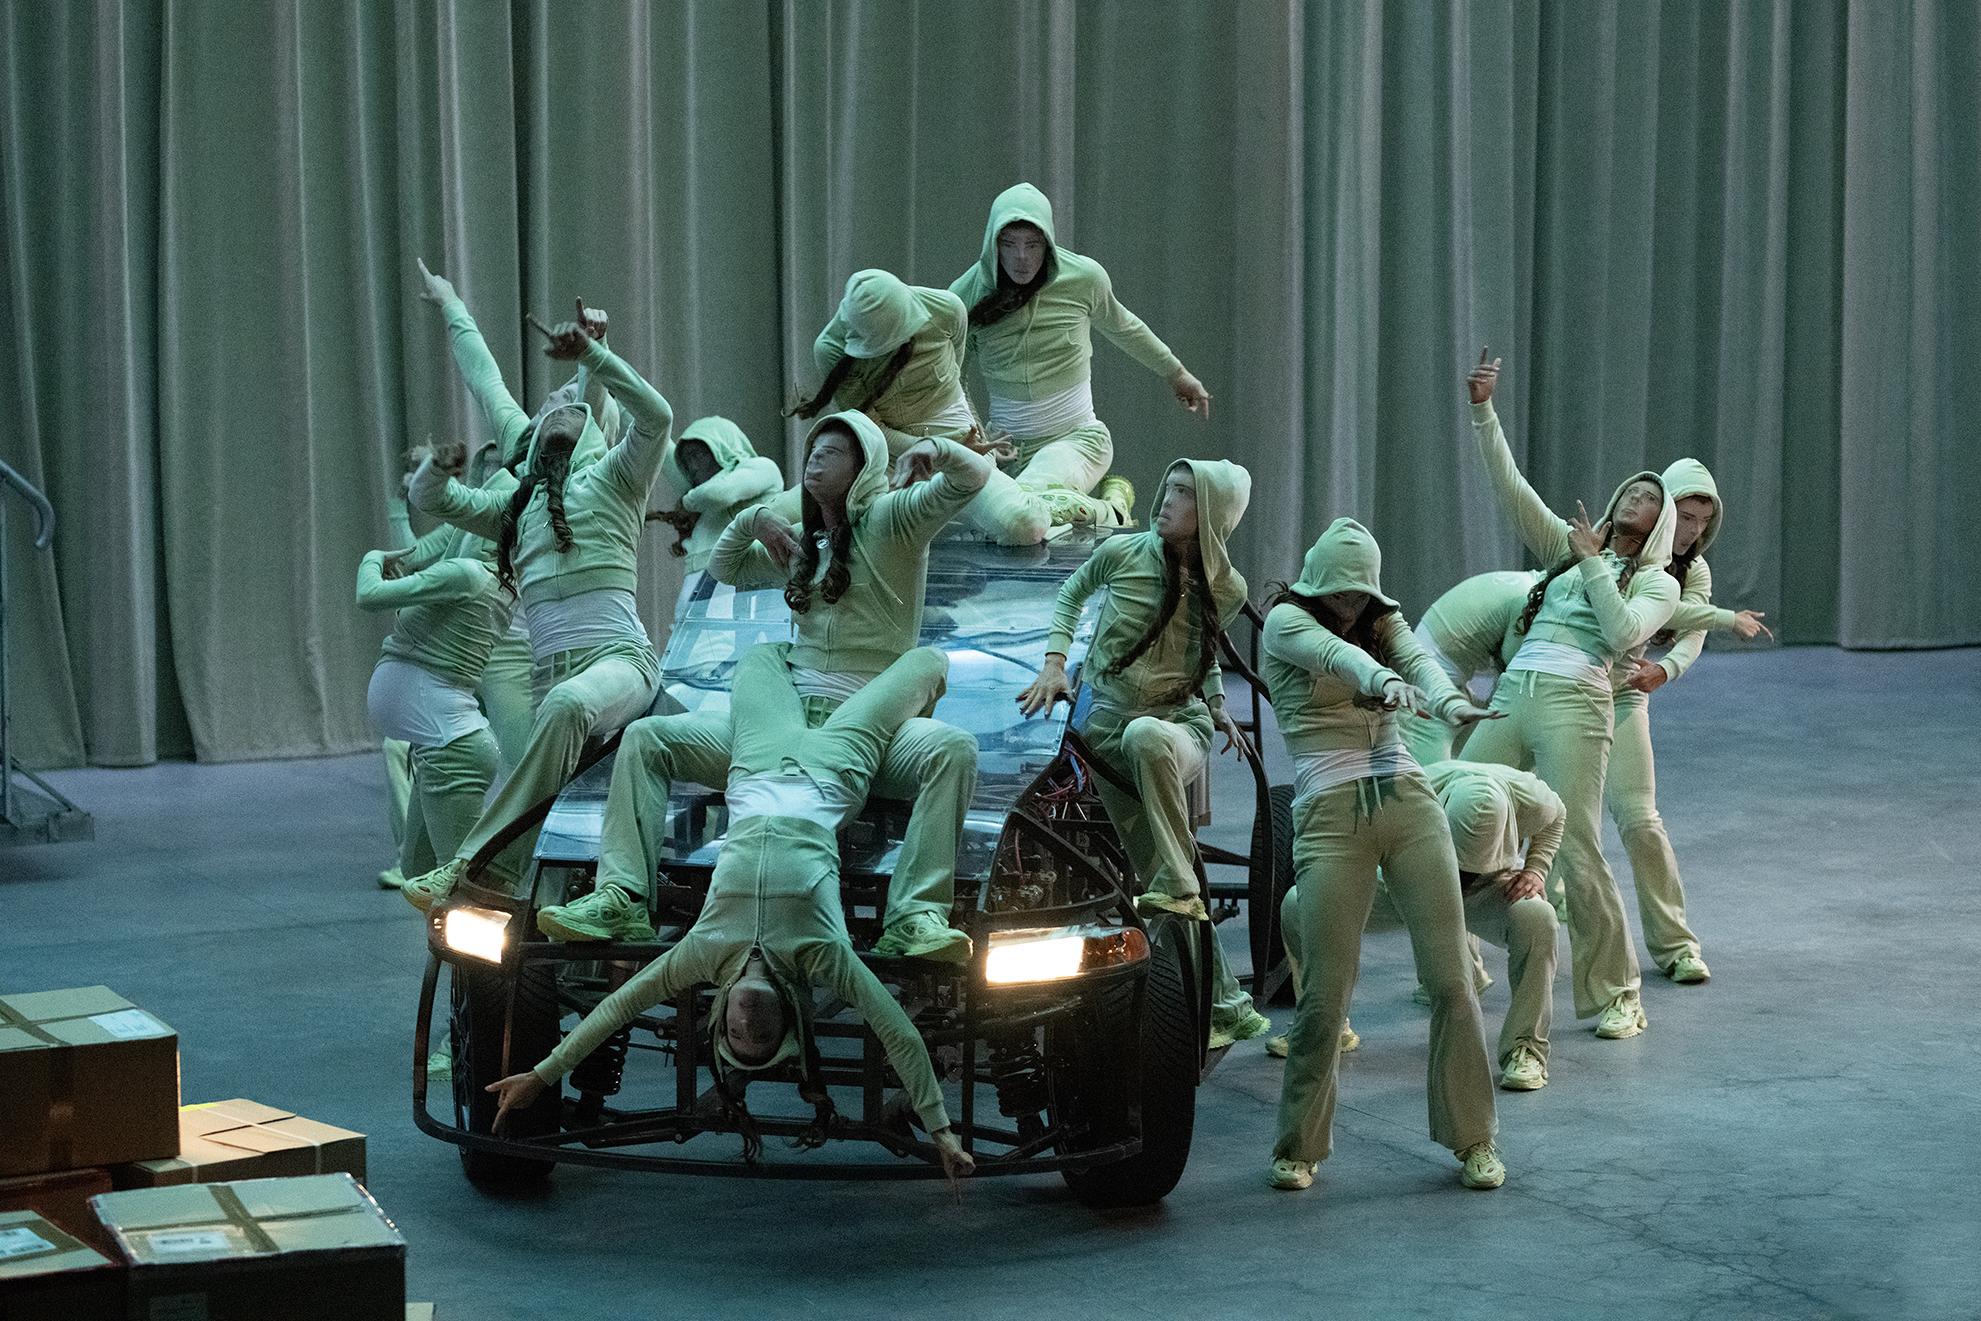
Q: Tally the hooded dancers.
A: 15